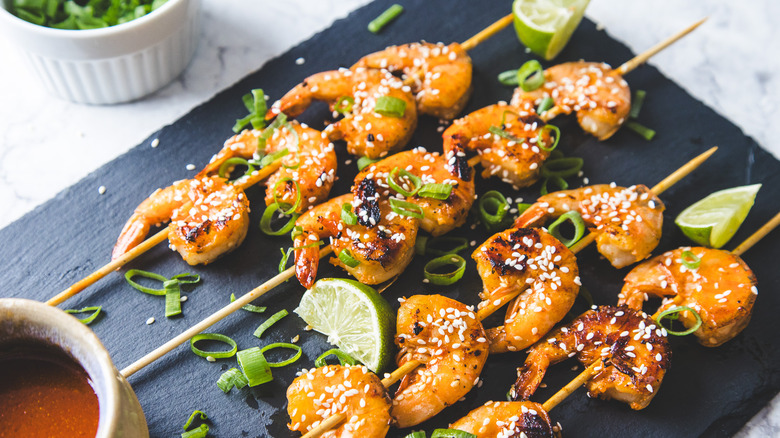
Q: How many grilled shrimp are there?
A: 15